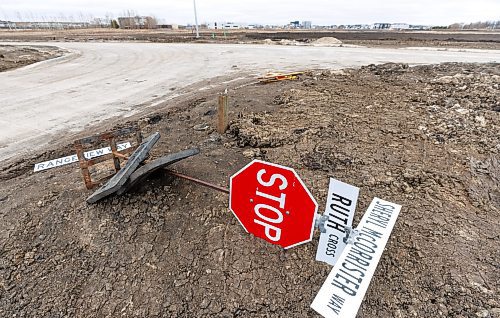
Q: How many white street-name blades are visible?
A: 3